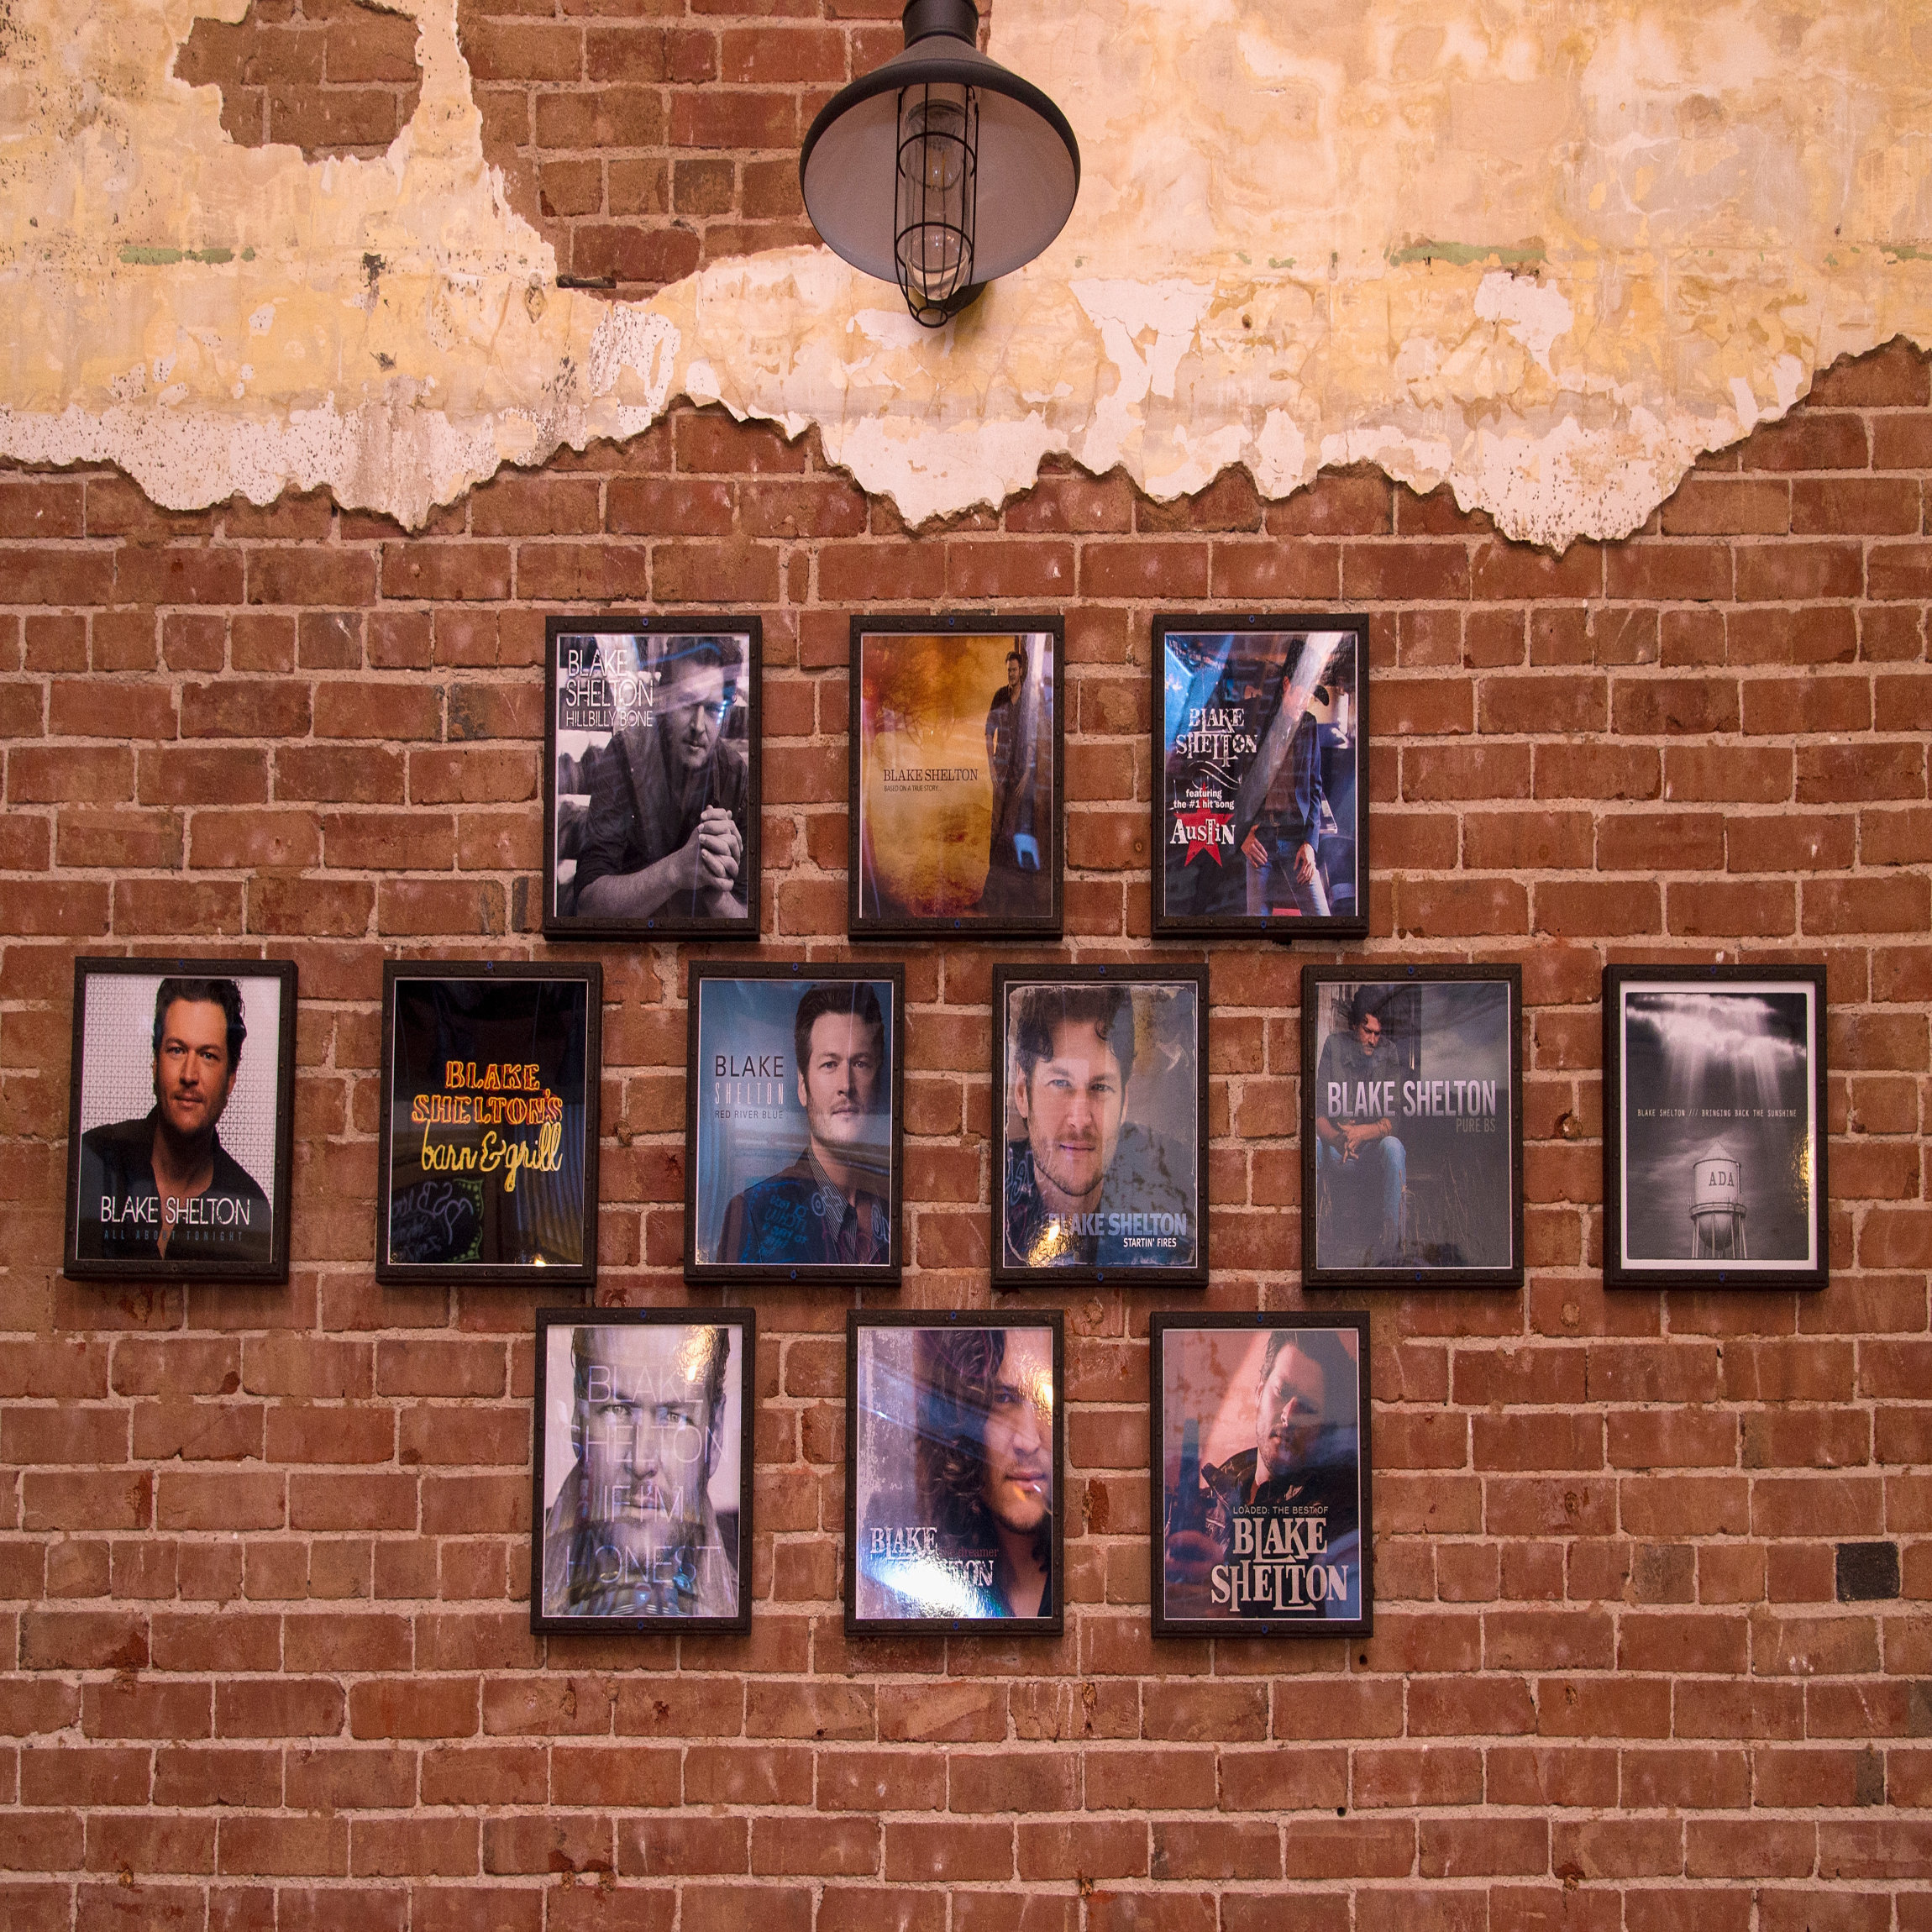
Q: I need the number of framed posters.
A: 12